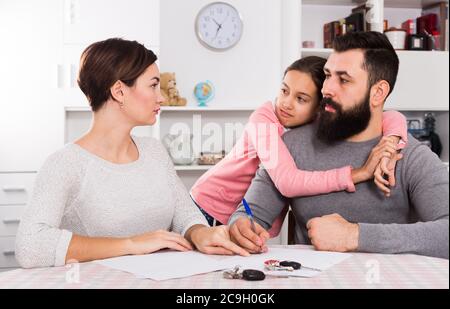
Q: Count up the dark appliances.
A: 1